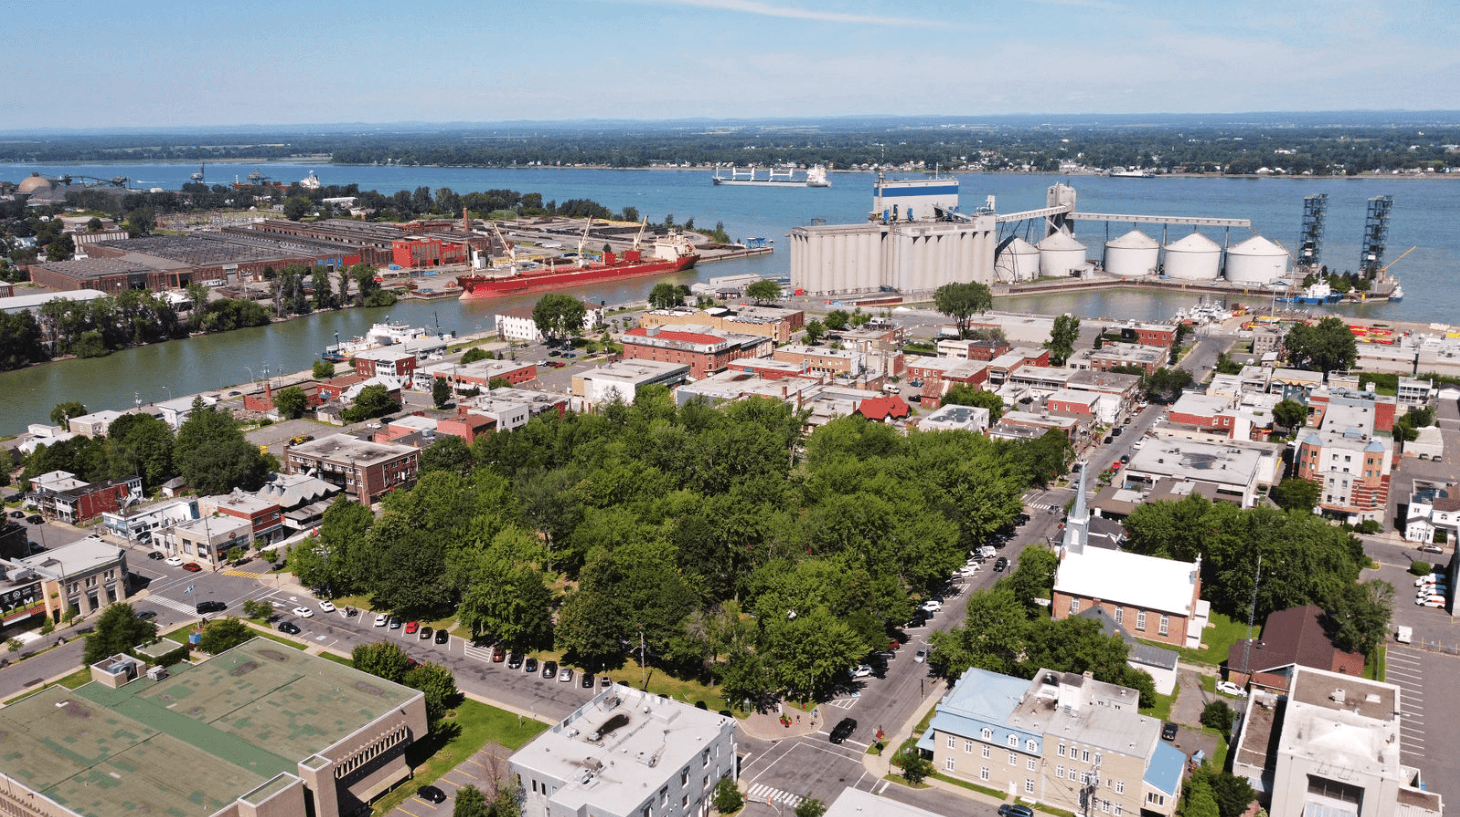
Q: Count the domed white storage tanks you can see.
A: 5